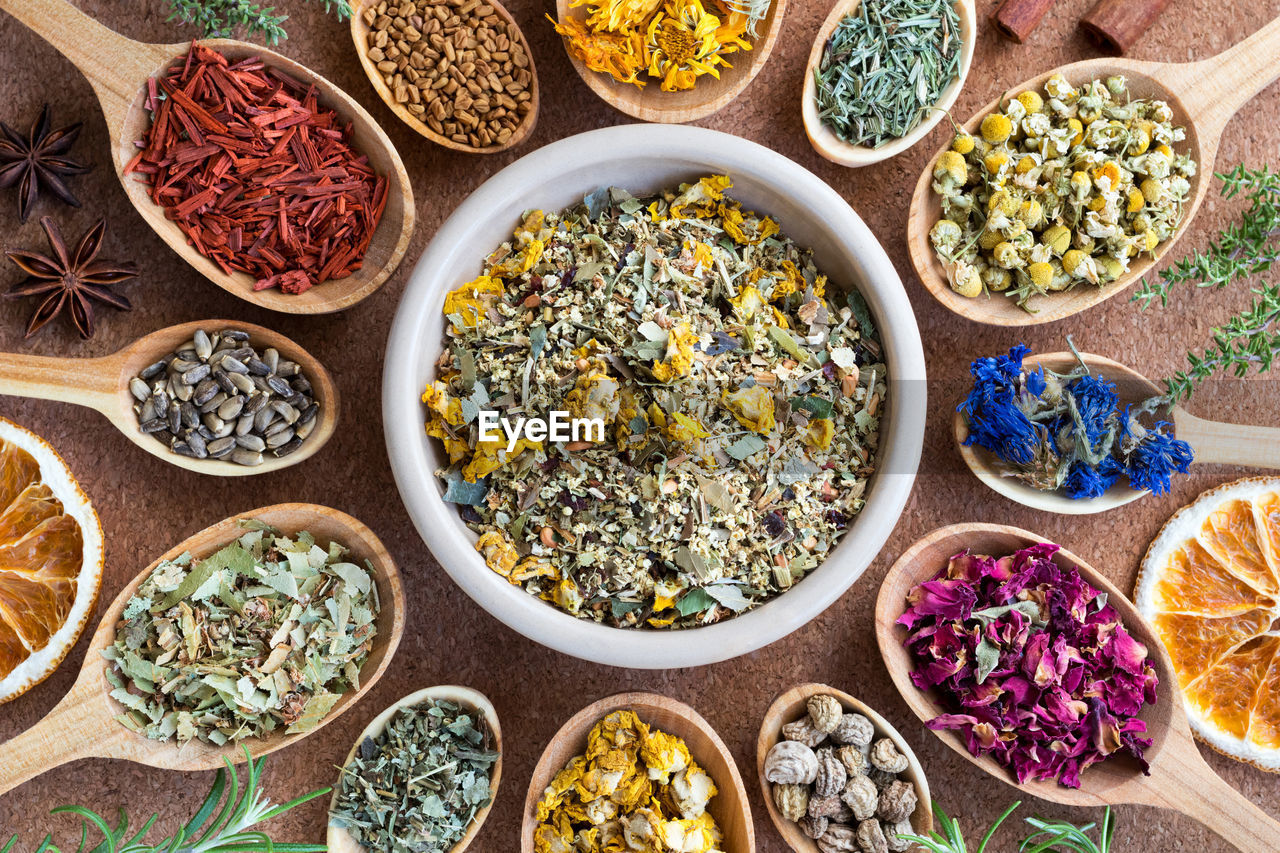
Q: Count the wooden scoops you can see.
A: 12